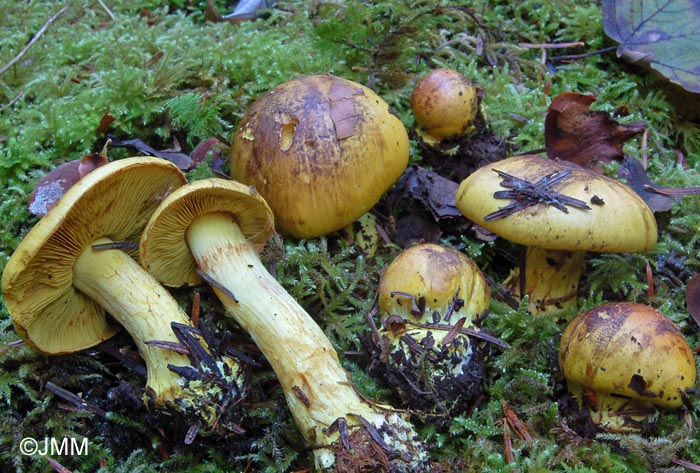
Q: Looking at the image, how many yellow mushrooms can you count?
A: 7